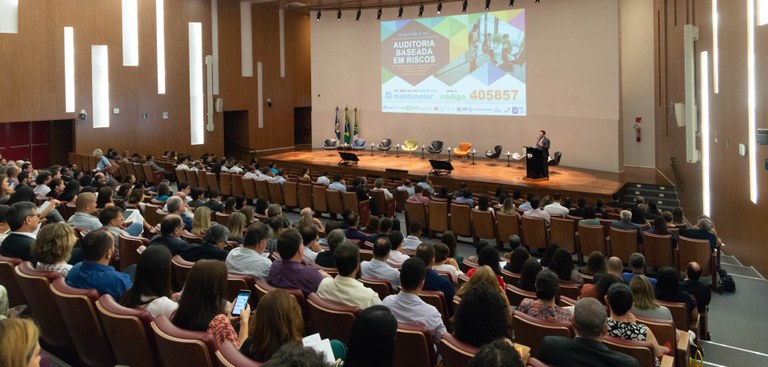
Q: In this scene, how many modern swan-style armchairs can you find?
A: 9